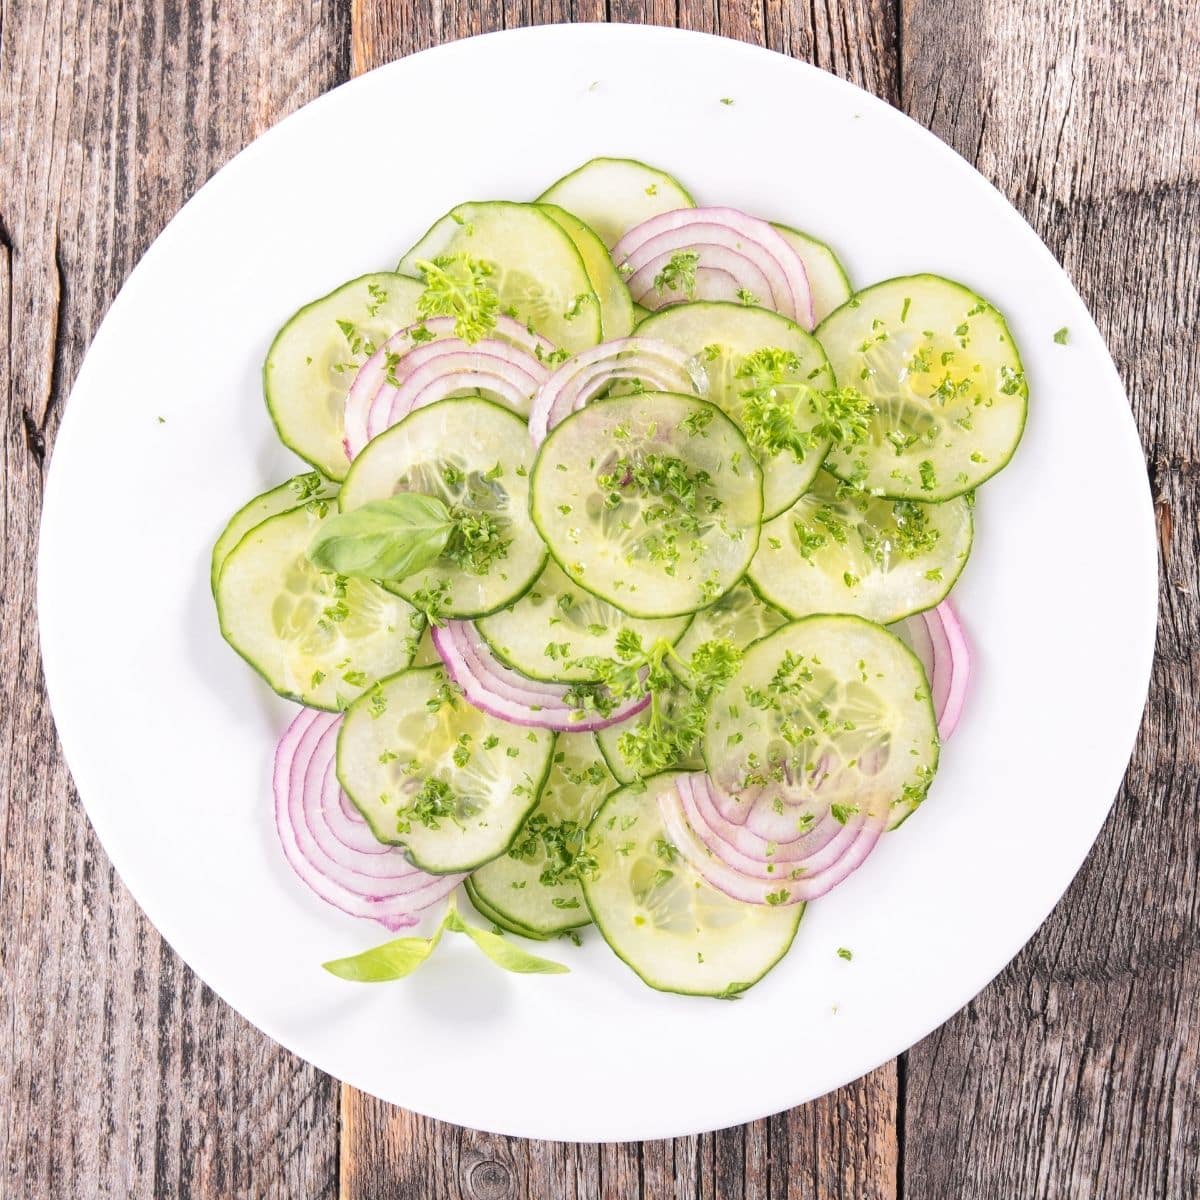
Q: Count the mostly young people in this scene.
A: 0